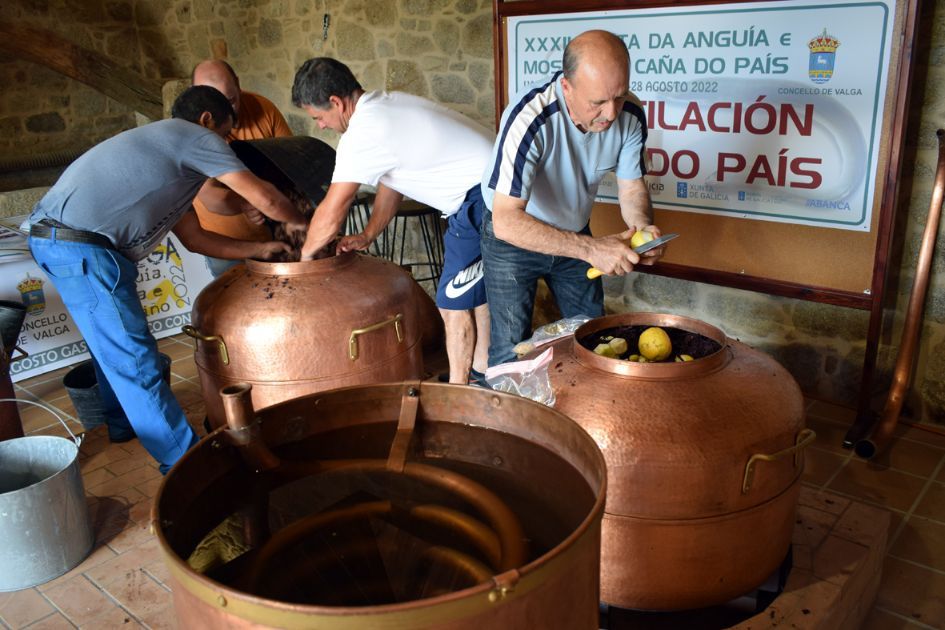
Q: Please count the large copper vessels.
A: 3